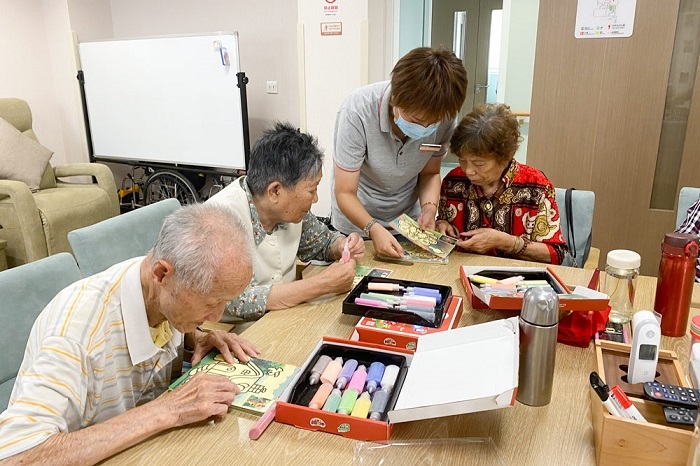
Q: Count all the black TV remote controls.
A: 2